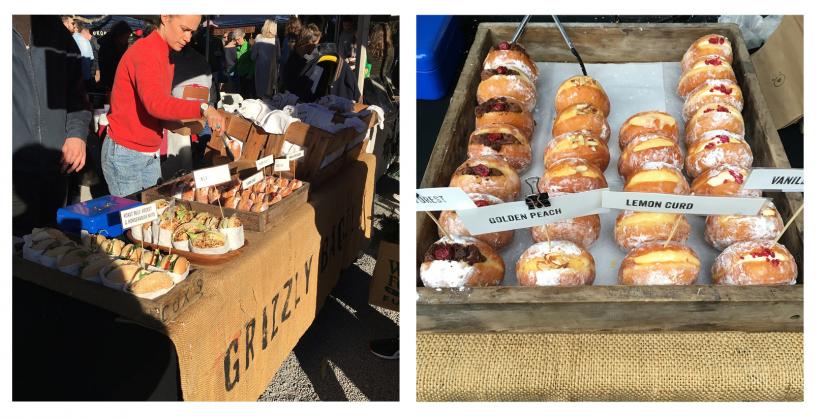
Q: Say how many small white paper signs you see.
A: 10